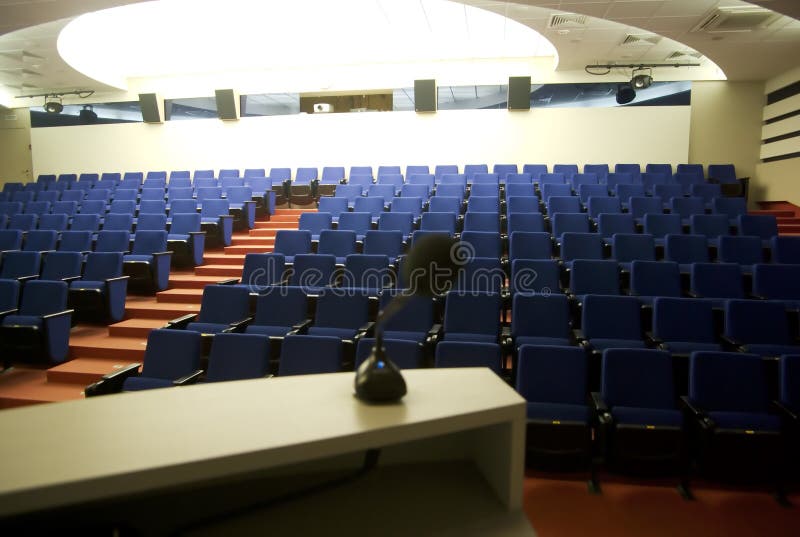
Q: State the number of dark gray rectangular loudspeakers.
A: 4